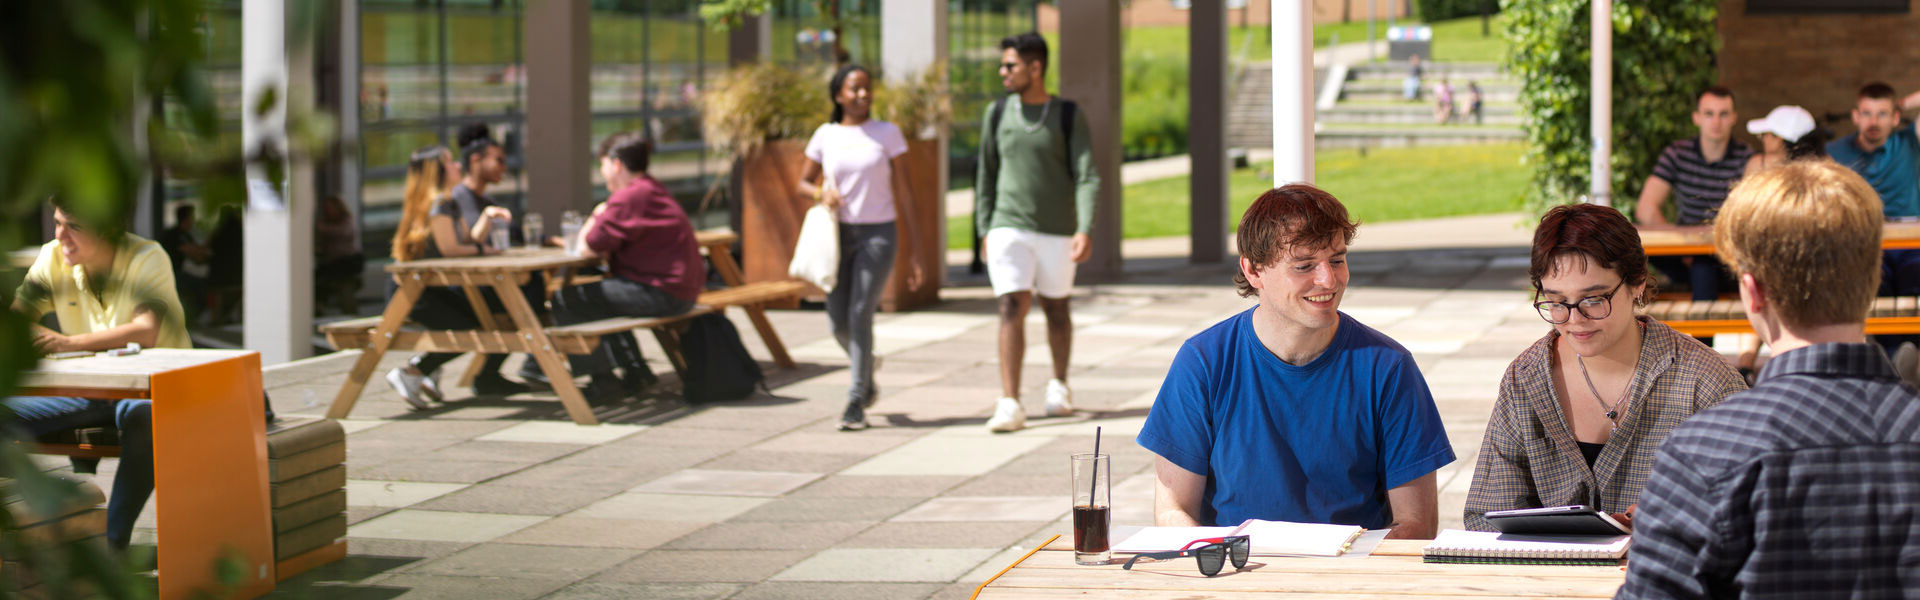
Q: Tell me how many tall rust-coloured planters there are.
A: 1